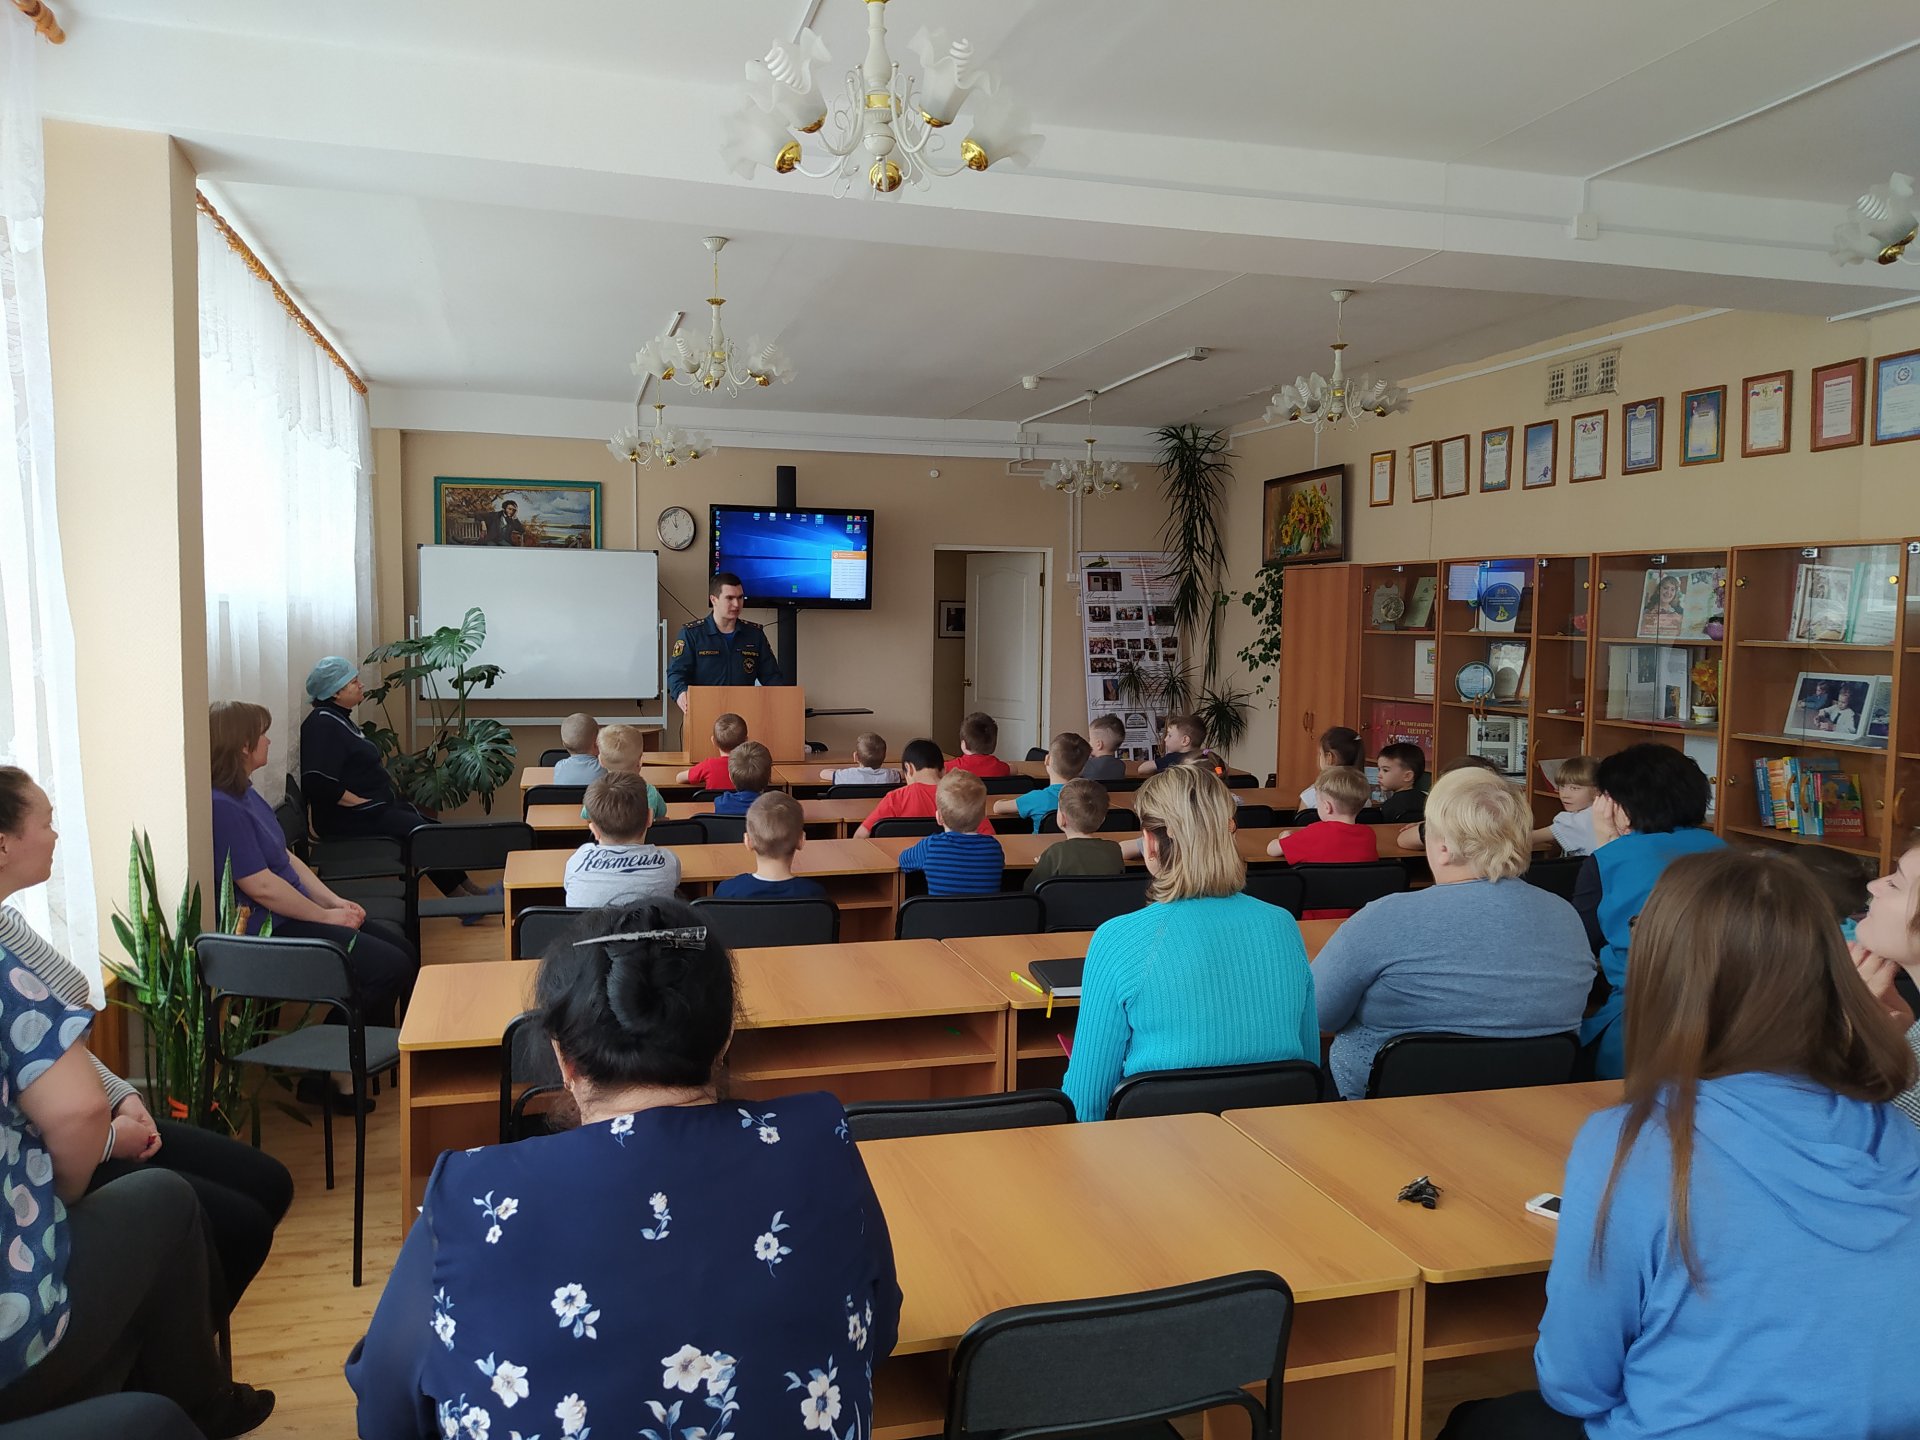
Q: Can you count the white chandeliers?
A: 6